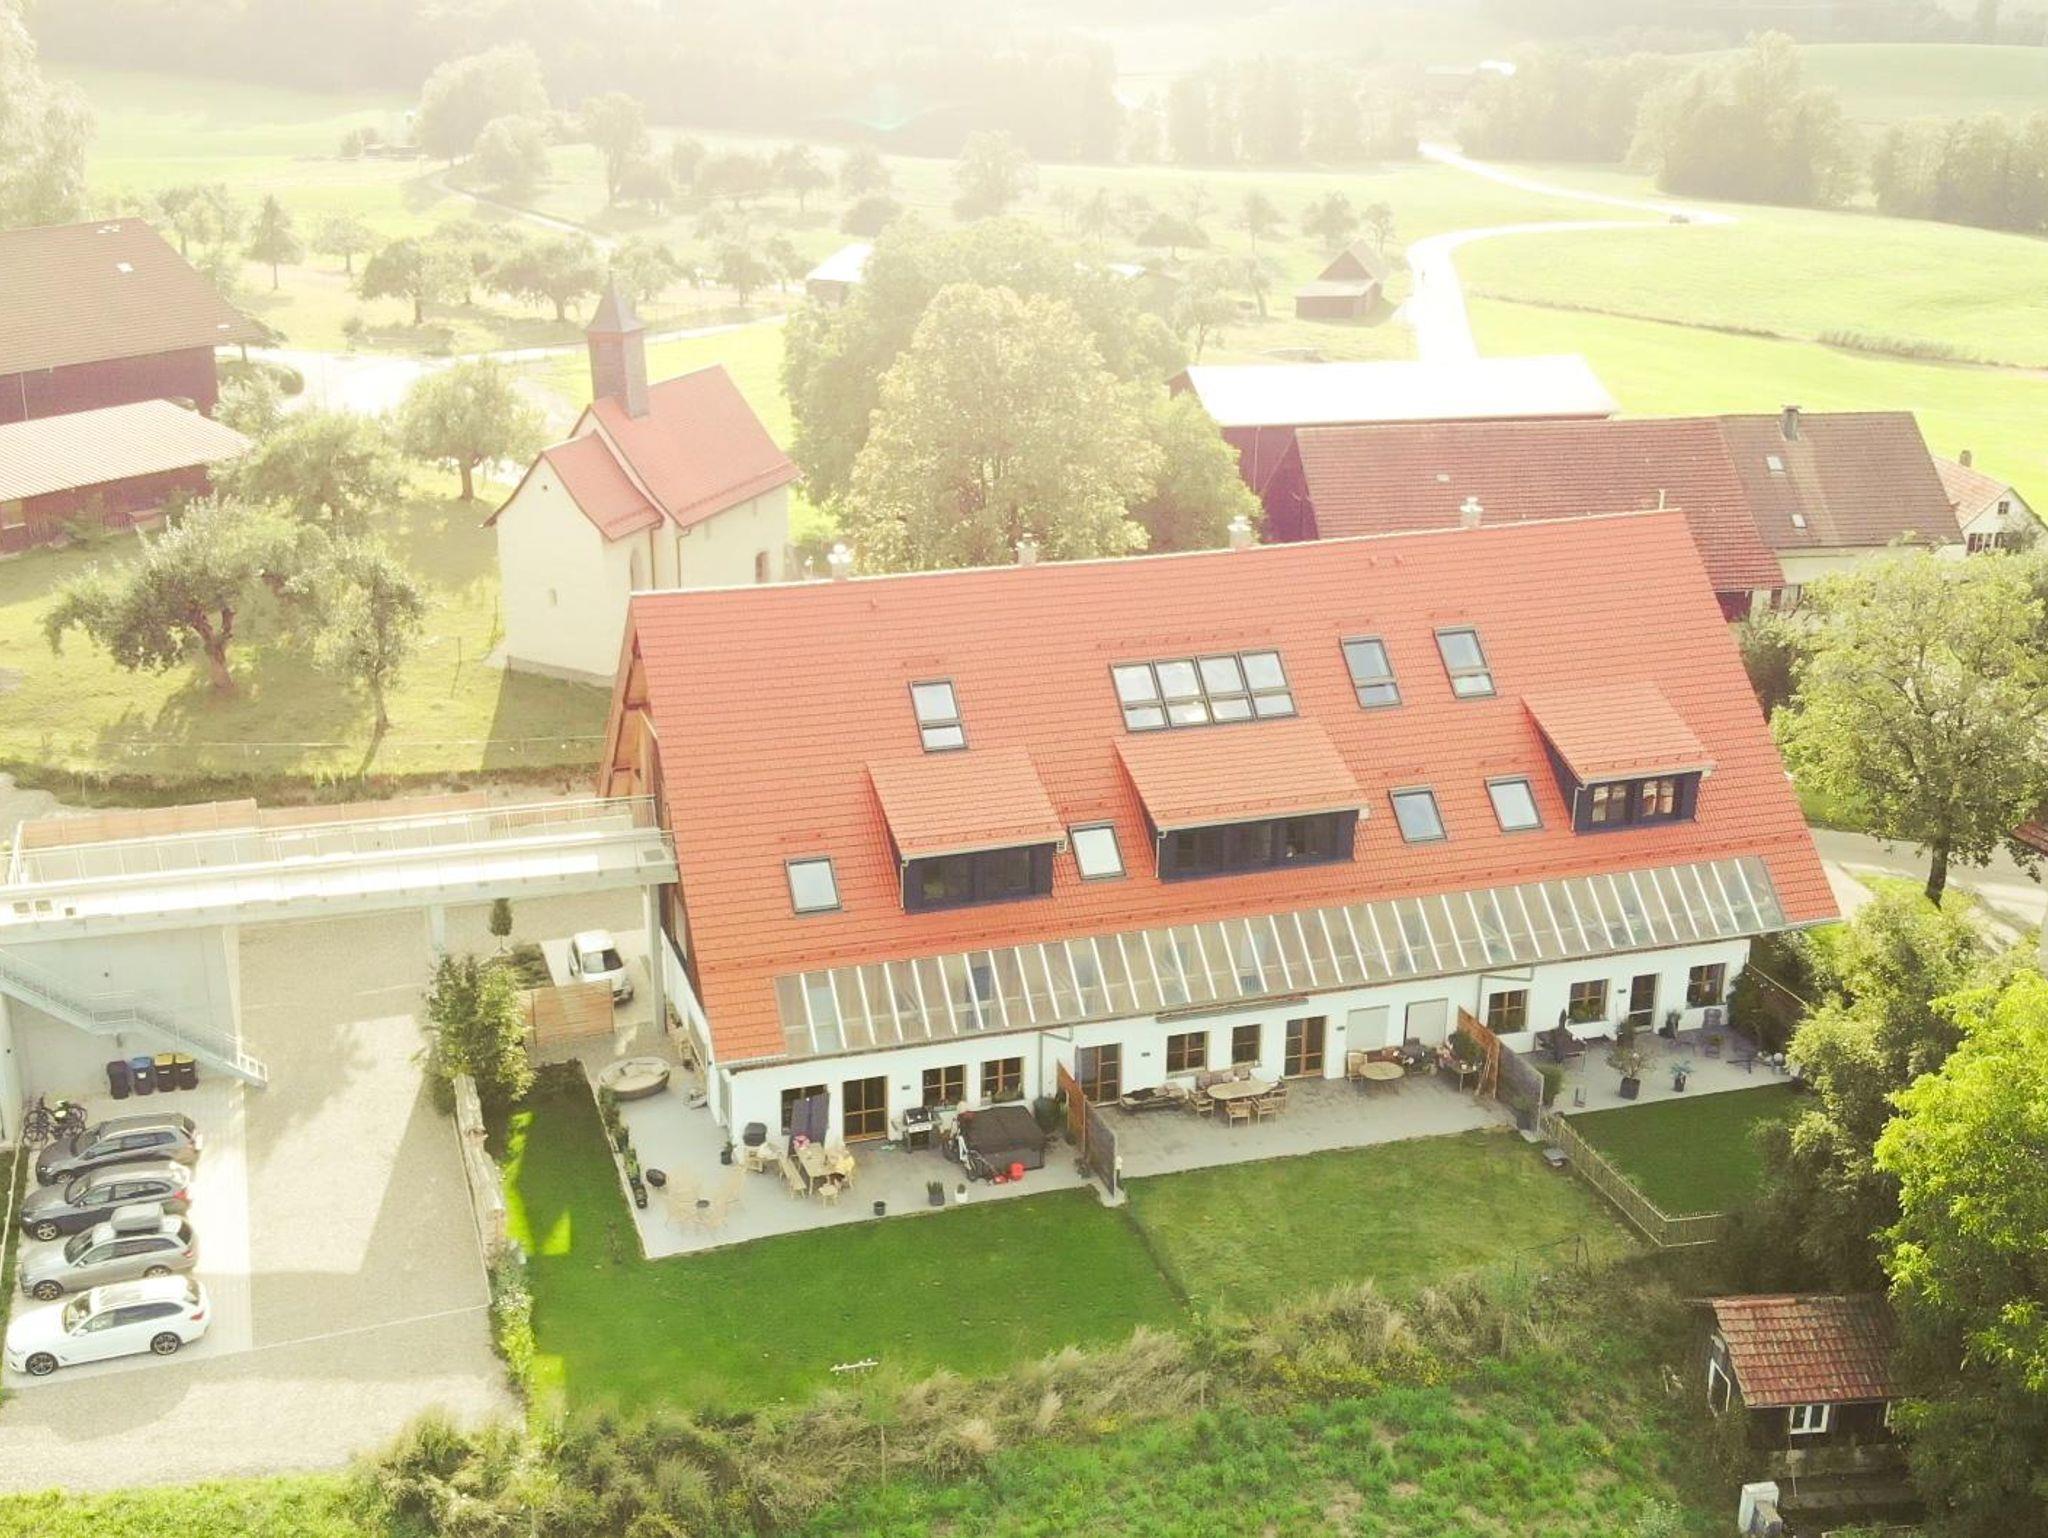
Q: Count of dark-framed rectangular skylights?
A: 11